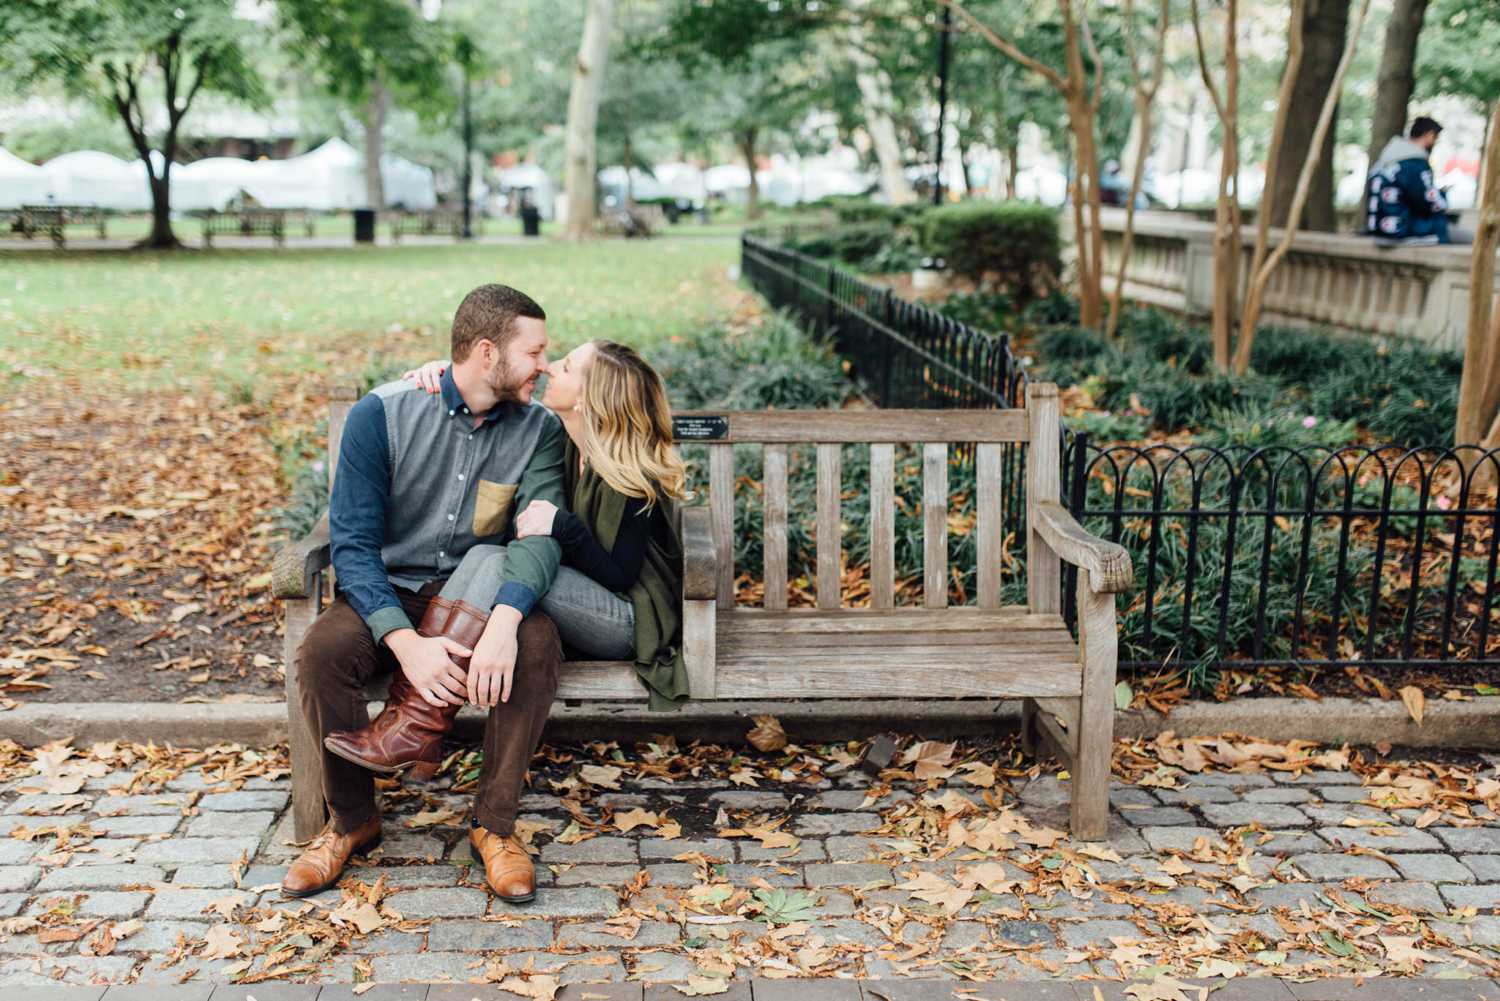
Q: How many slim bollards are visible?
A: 0